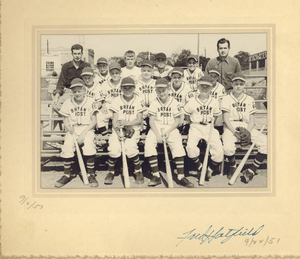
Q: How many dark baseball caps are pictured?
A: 13